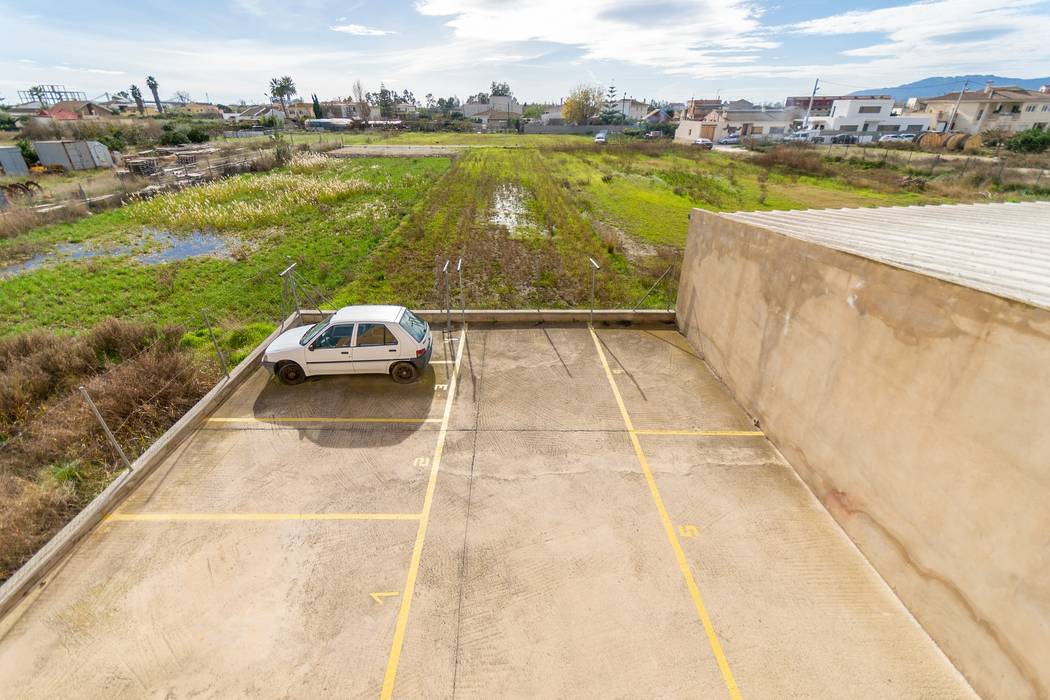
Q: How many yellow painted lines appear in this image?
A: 6